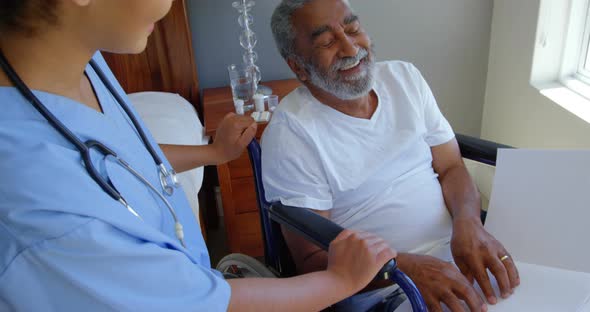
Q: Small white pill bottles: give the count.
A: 2